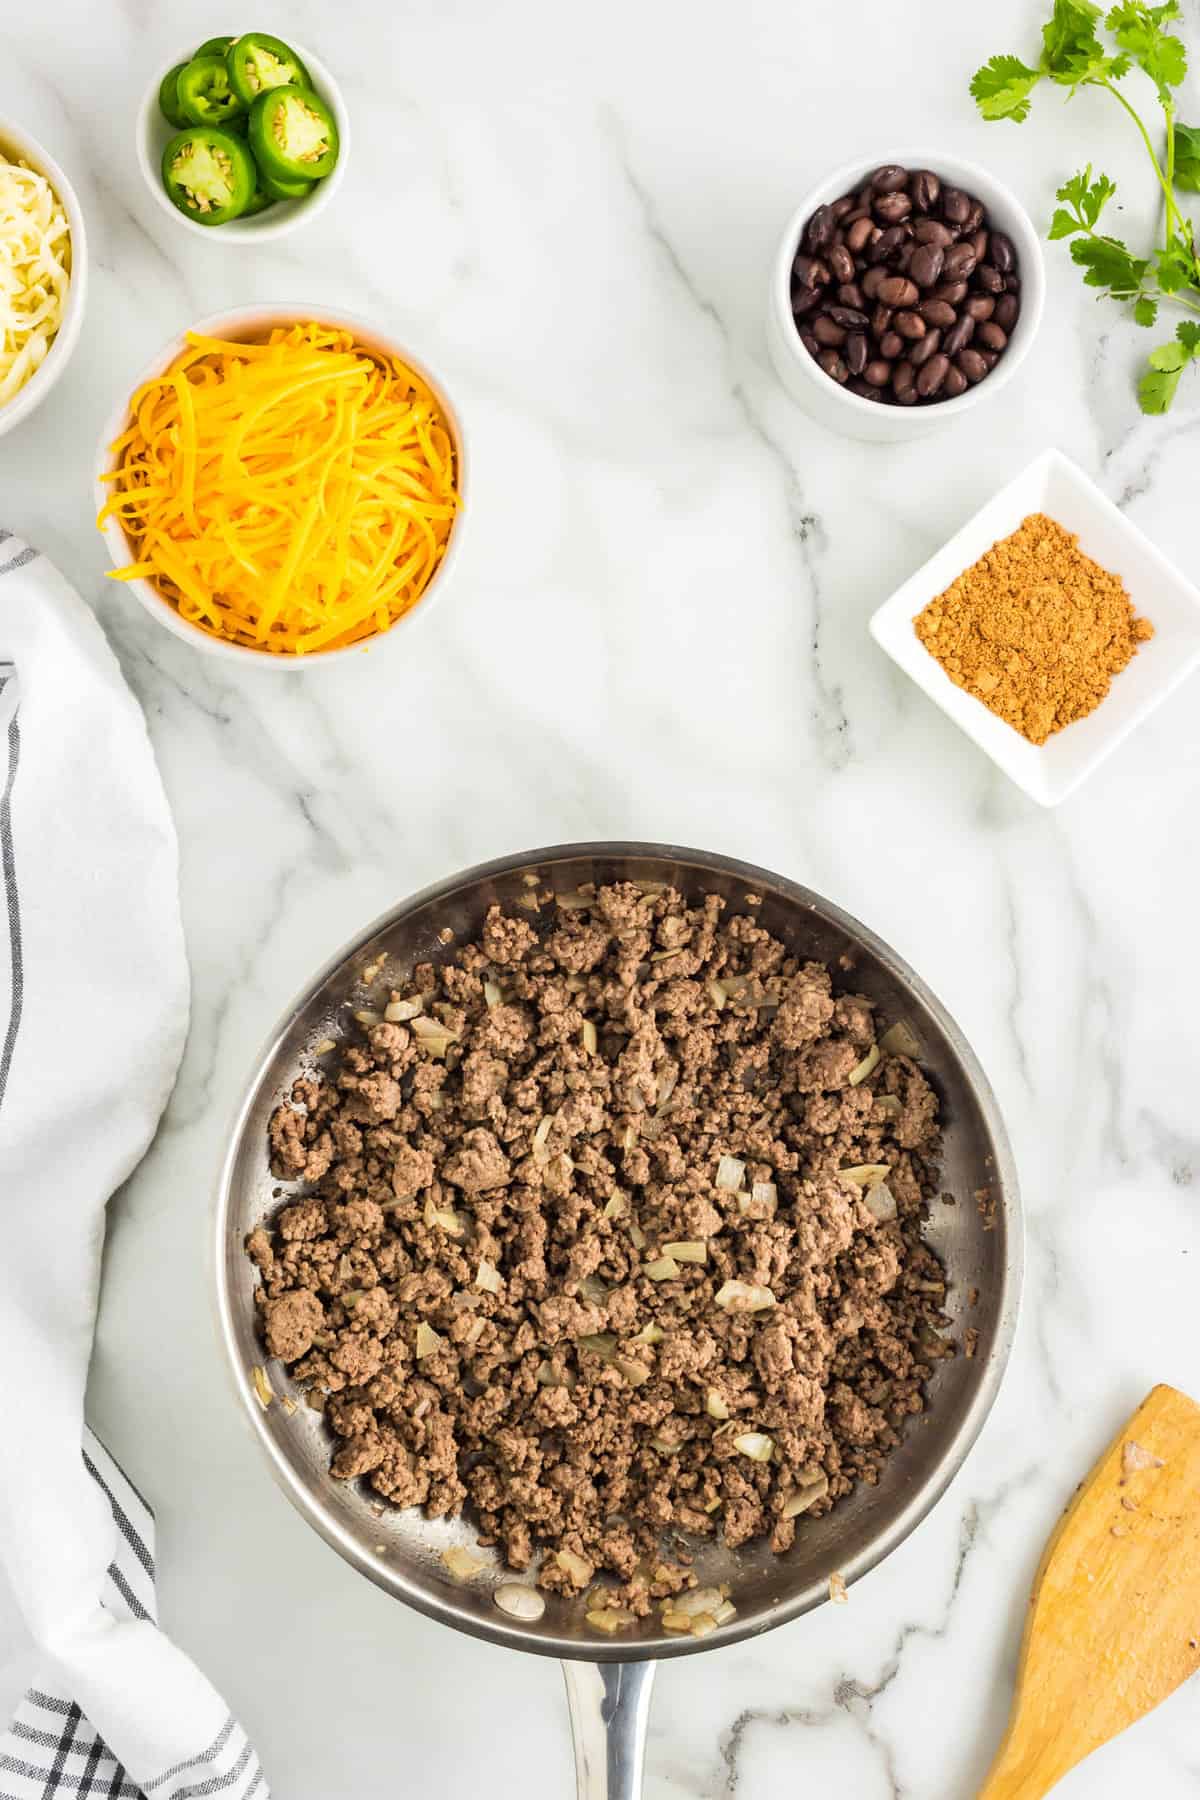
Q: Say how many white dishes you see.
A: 5